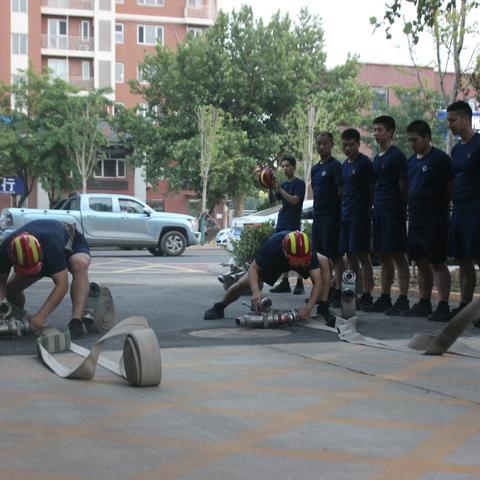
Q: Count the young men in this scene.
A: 8